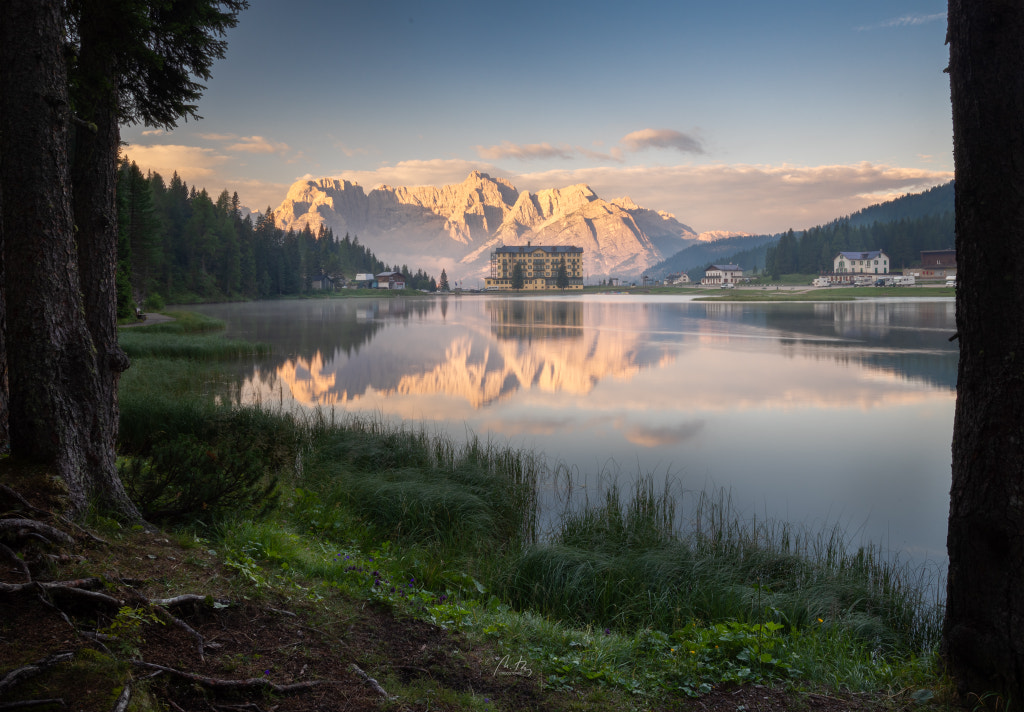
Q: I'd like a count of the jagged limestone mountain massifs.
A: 1